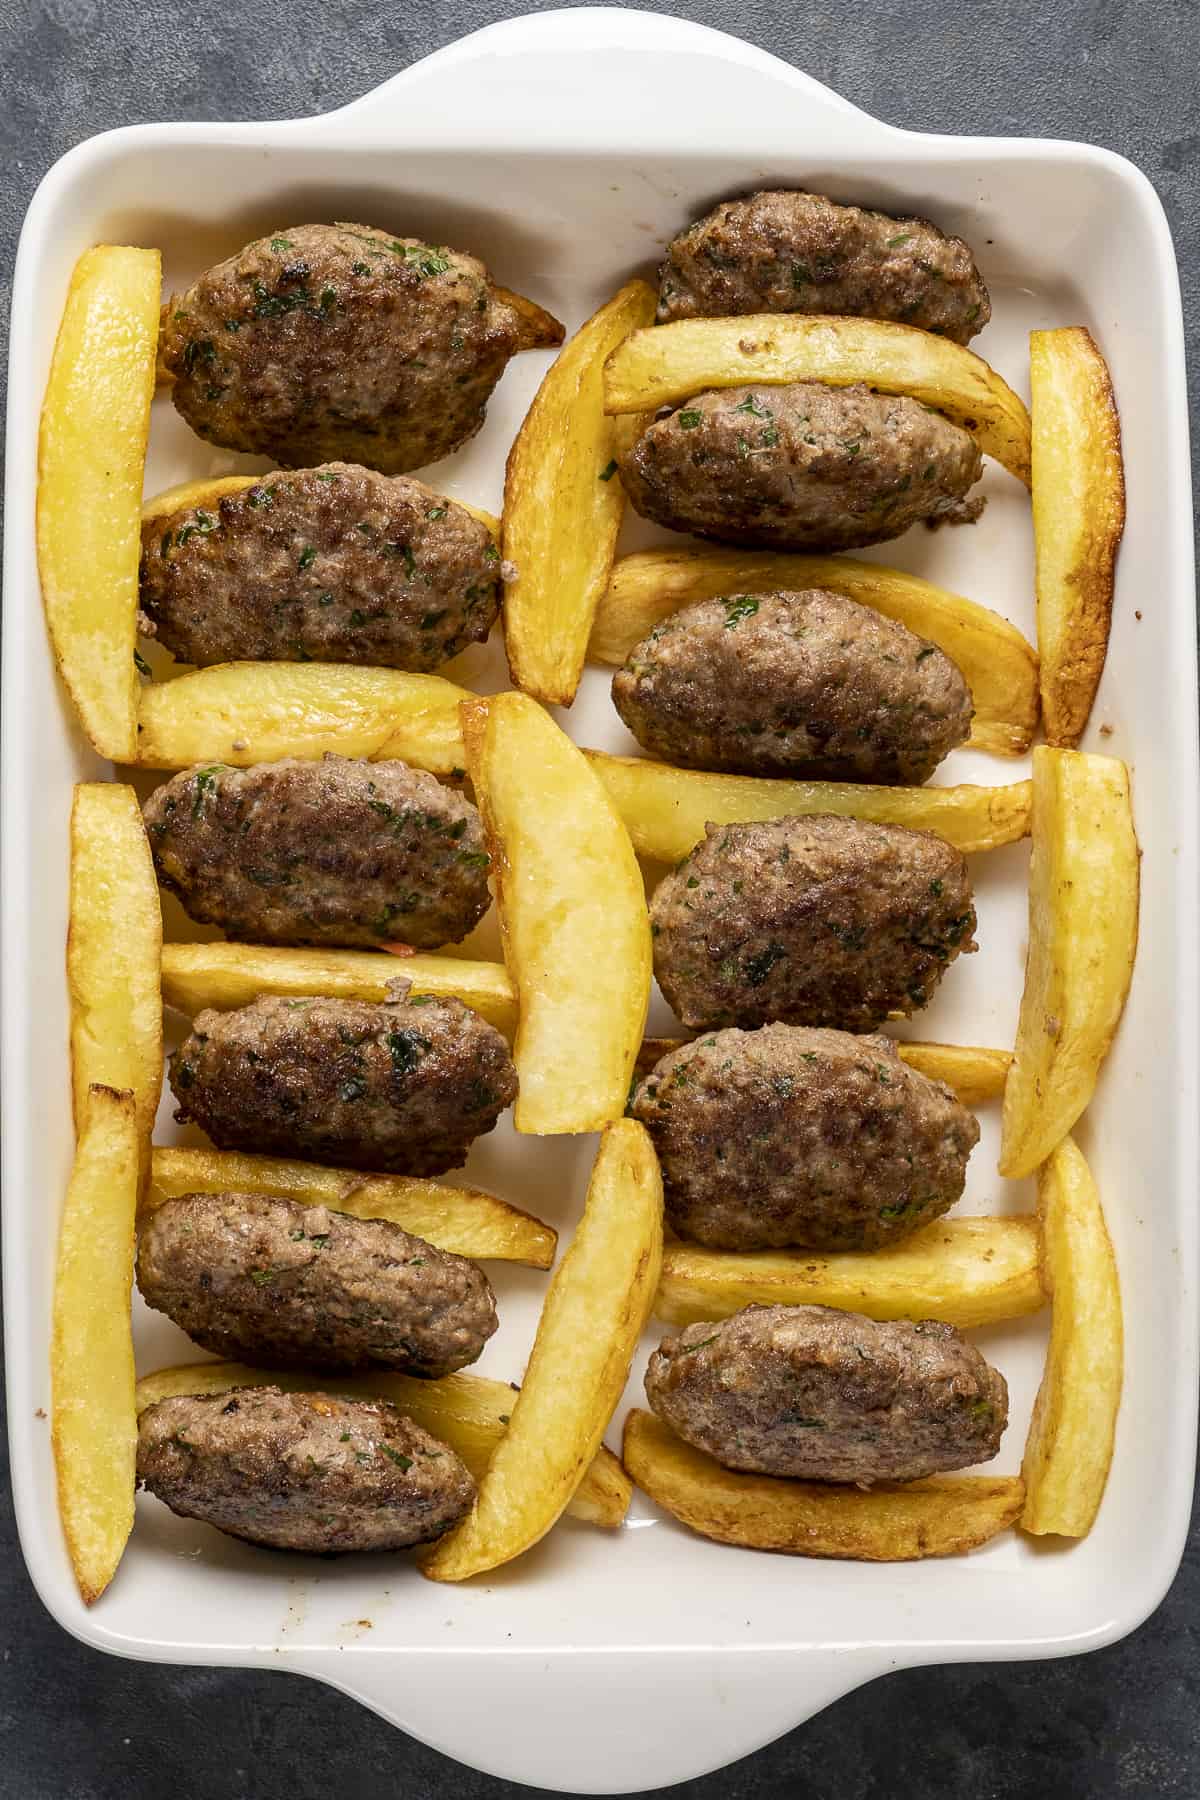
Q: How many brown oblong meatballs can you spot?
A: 12